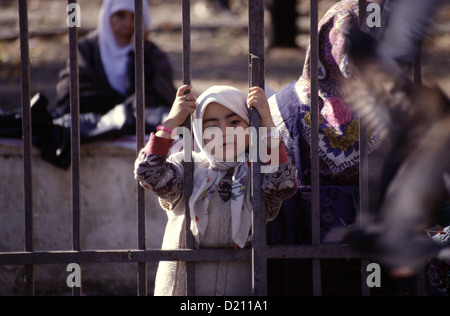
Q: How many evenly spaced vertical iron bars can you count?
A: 8